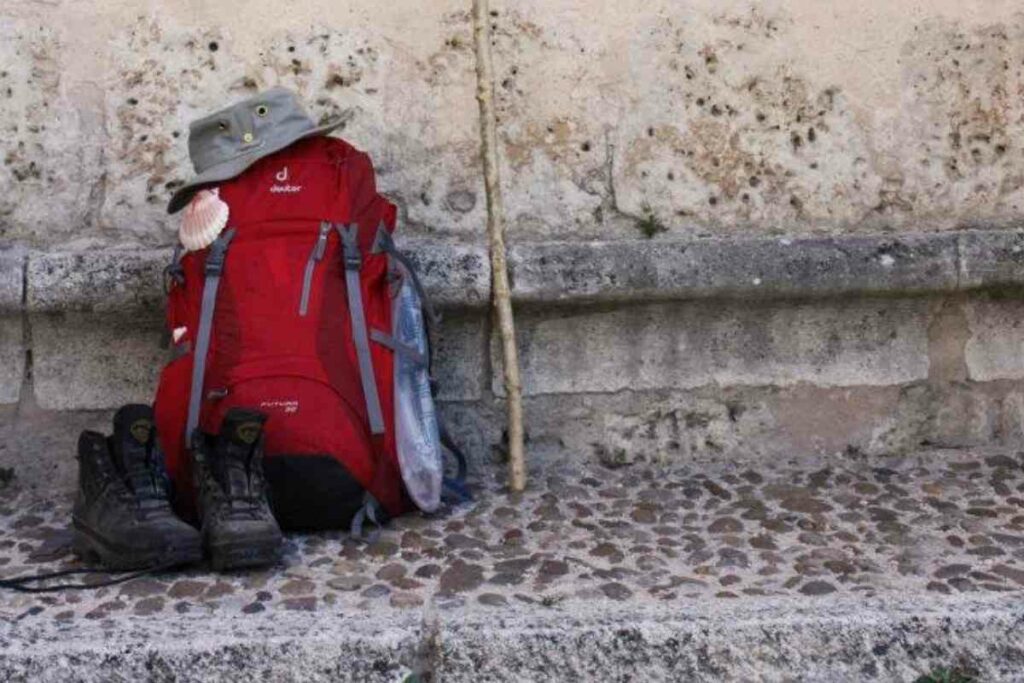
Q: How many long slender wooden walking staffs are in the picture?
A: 1